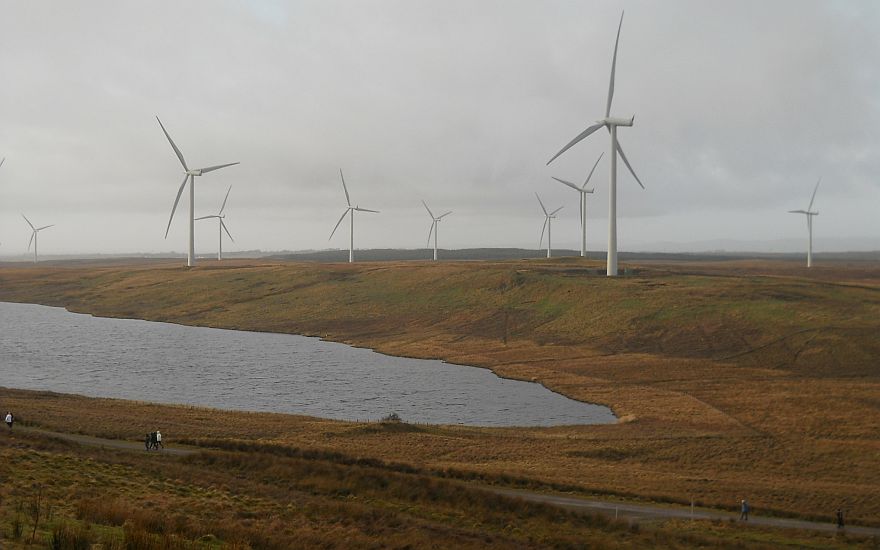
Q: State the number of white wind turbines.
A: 9